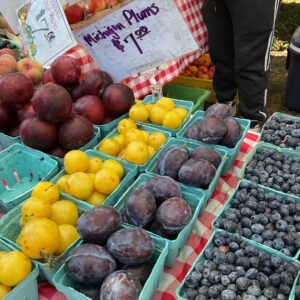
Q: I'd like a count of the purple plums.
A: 14